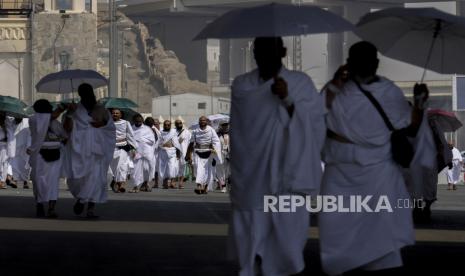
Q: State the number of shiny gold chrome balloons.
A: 0